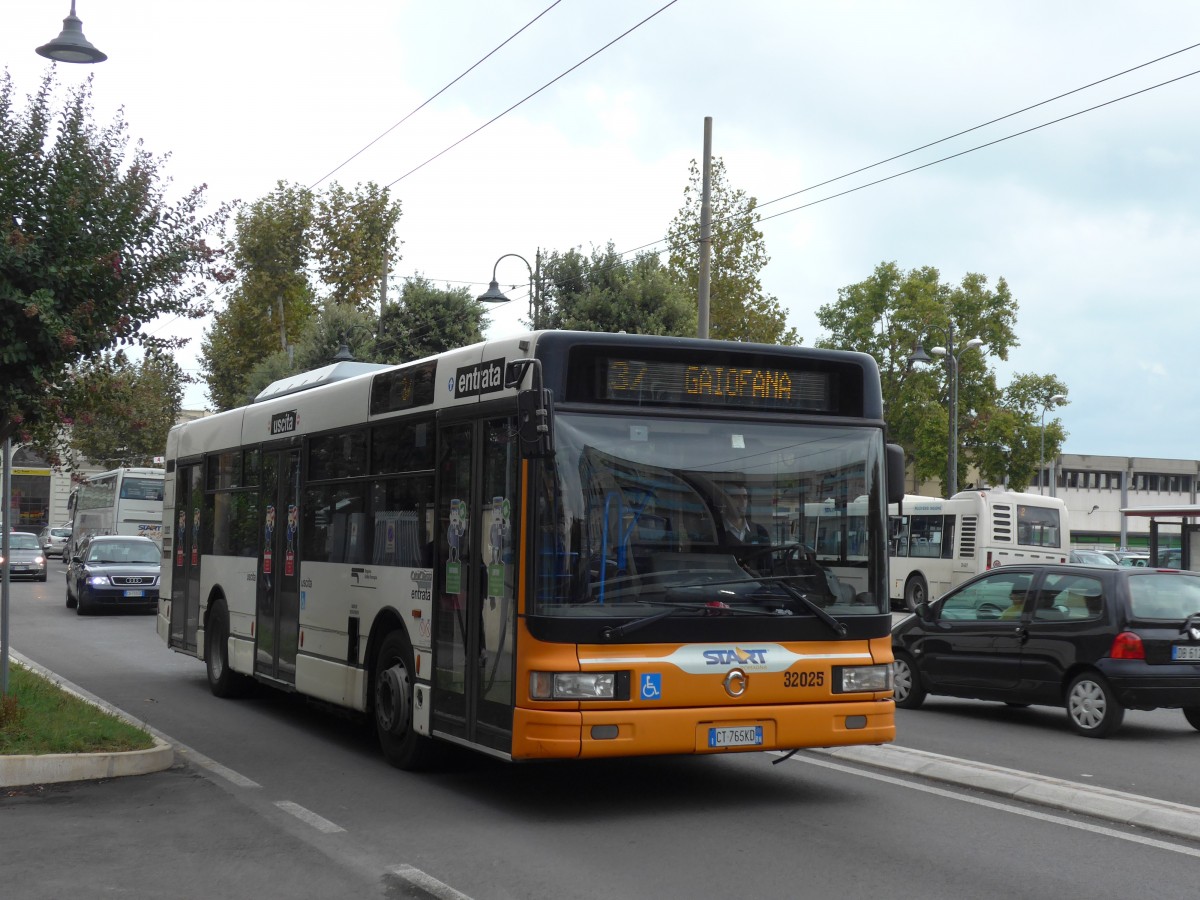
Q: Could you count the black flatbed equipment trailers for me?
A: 0